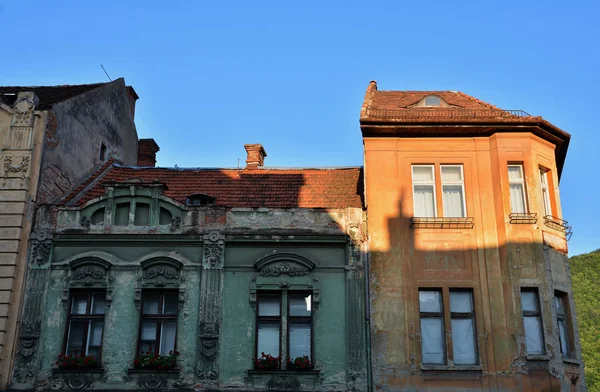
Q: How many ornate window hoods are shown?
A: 3